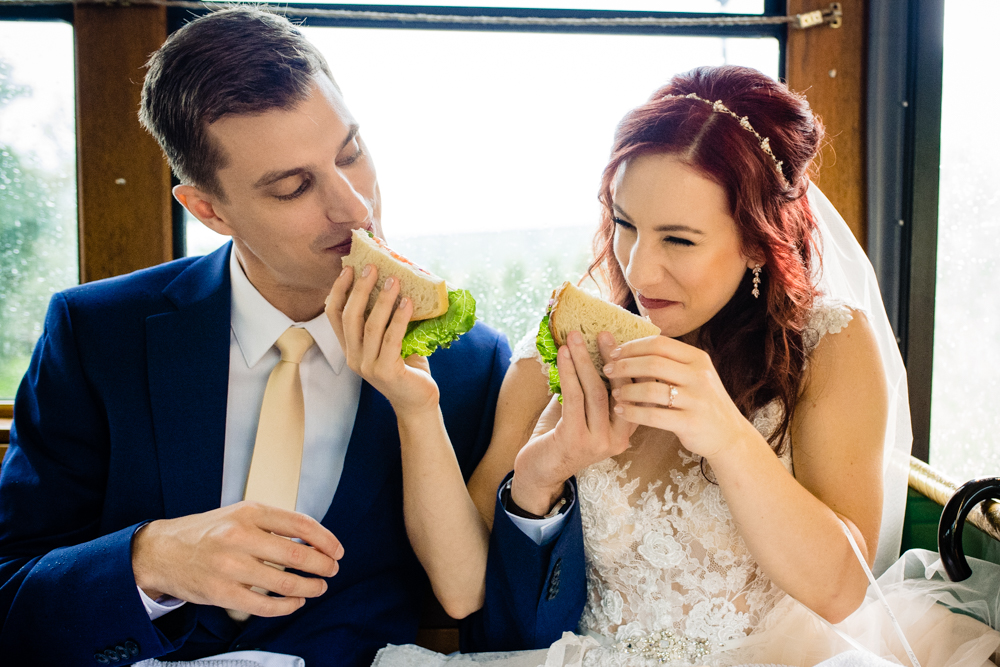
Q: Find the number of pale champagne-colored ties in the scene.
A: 1